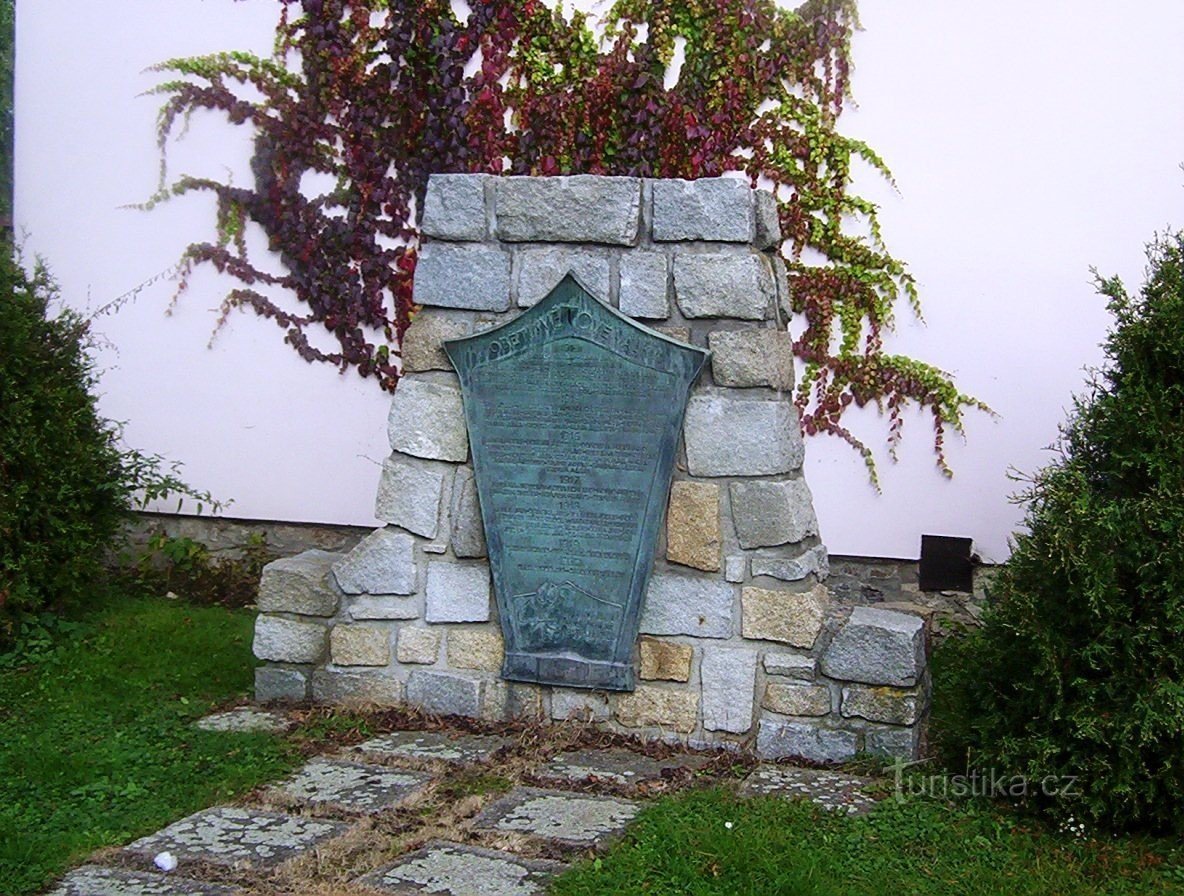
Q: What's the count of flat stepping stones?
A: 9